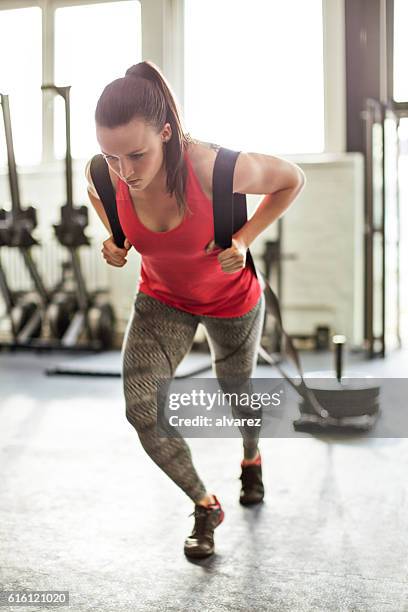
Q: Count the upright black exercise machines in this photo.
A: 2